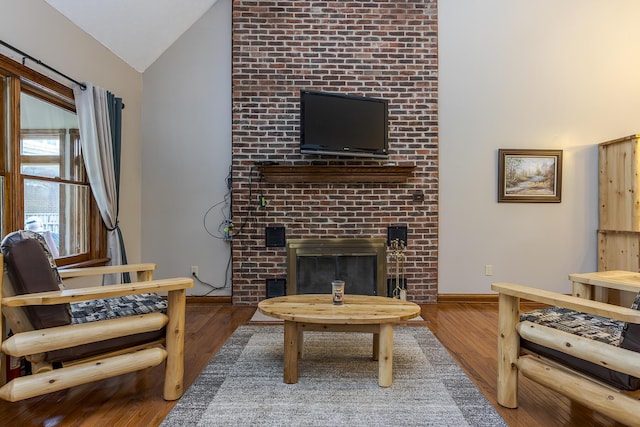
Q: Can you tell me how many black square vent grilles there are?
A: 4